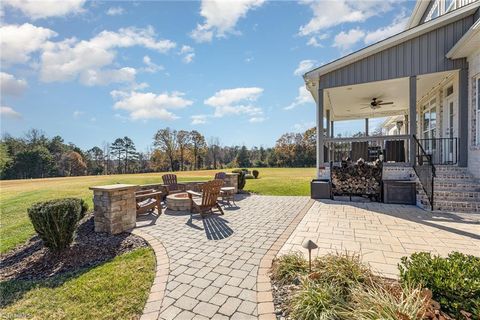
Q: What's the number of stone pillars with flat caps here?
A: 2